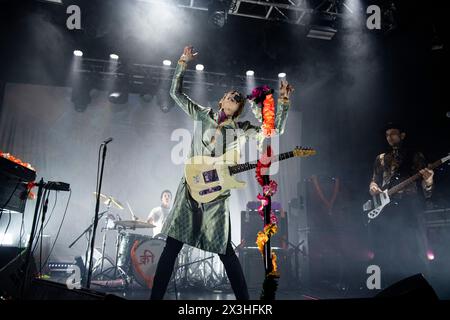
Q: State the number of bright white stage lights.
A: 6